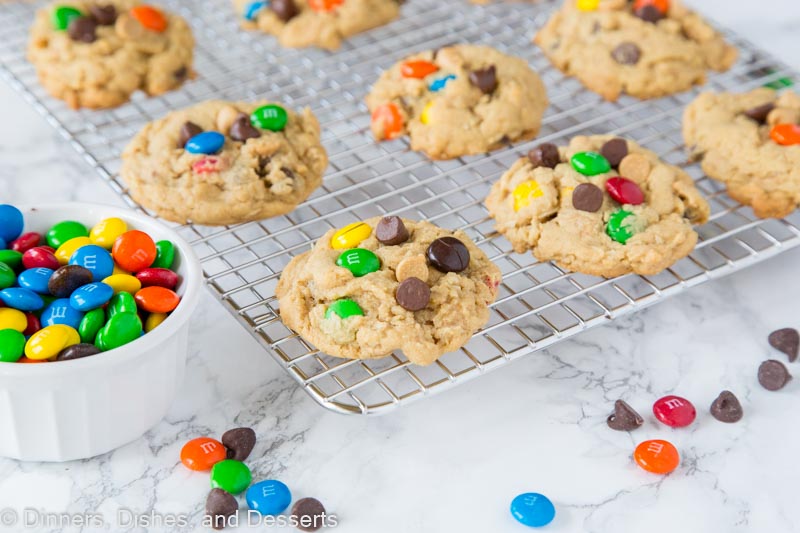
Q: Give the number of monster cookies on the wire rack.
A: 8